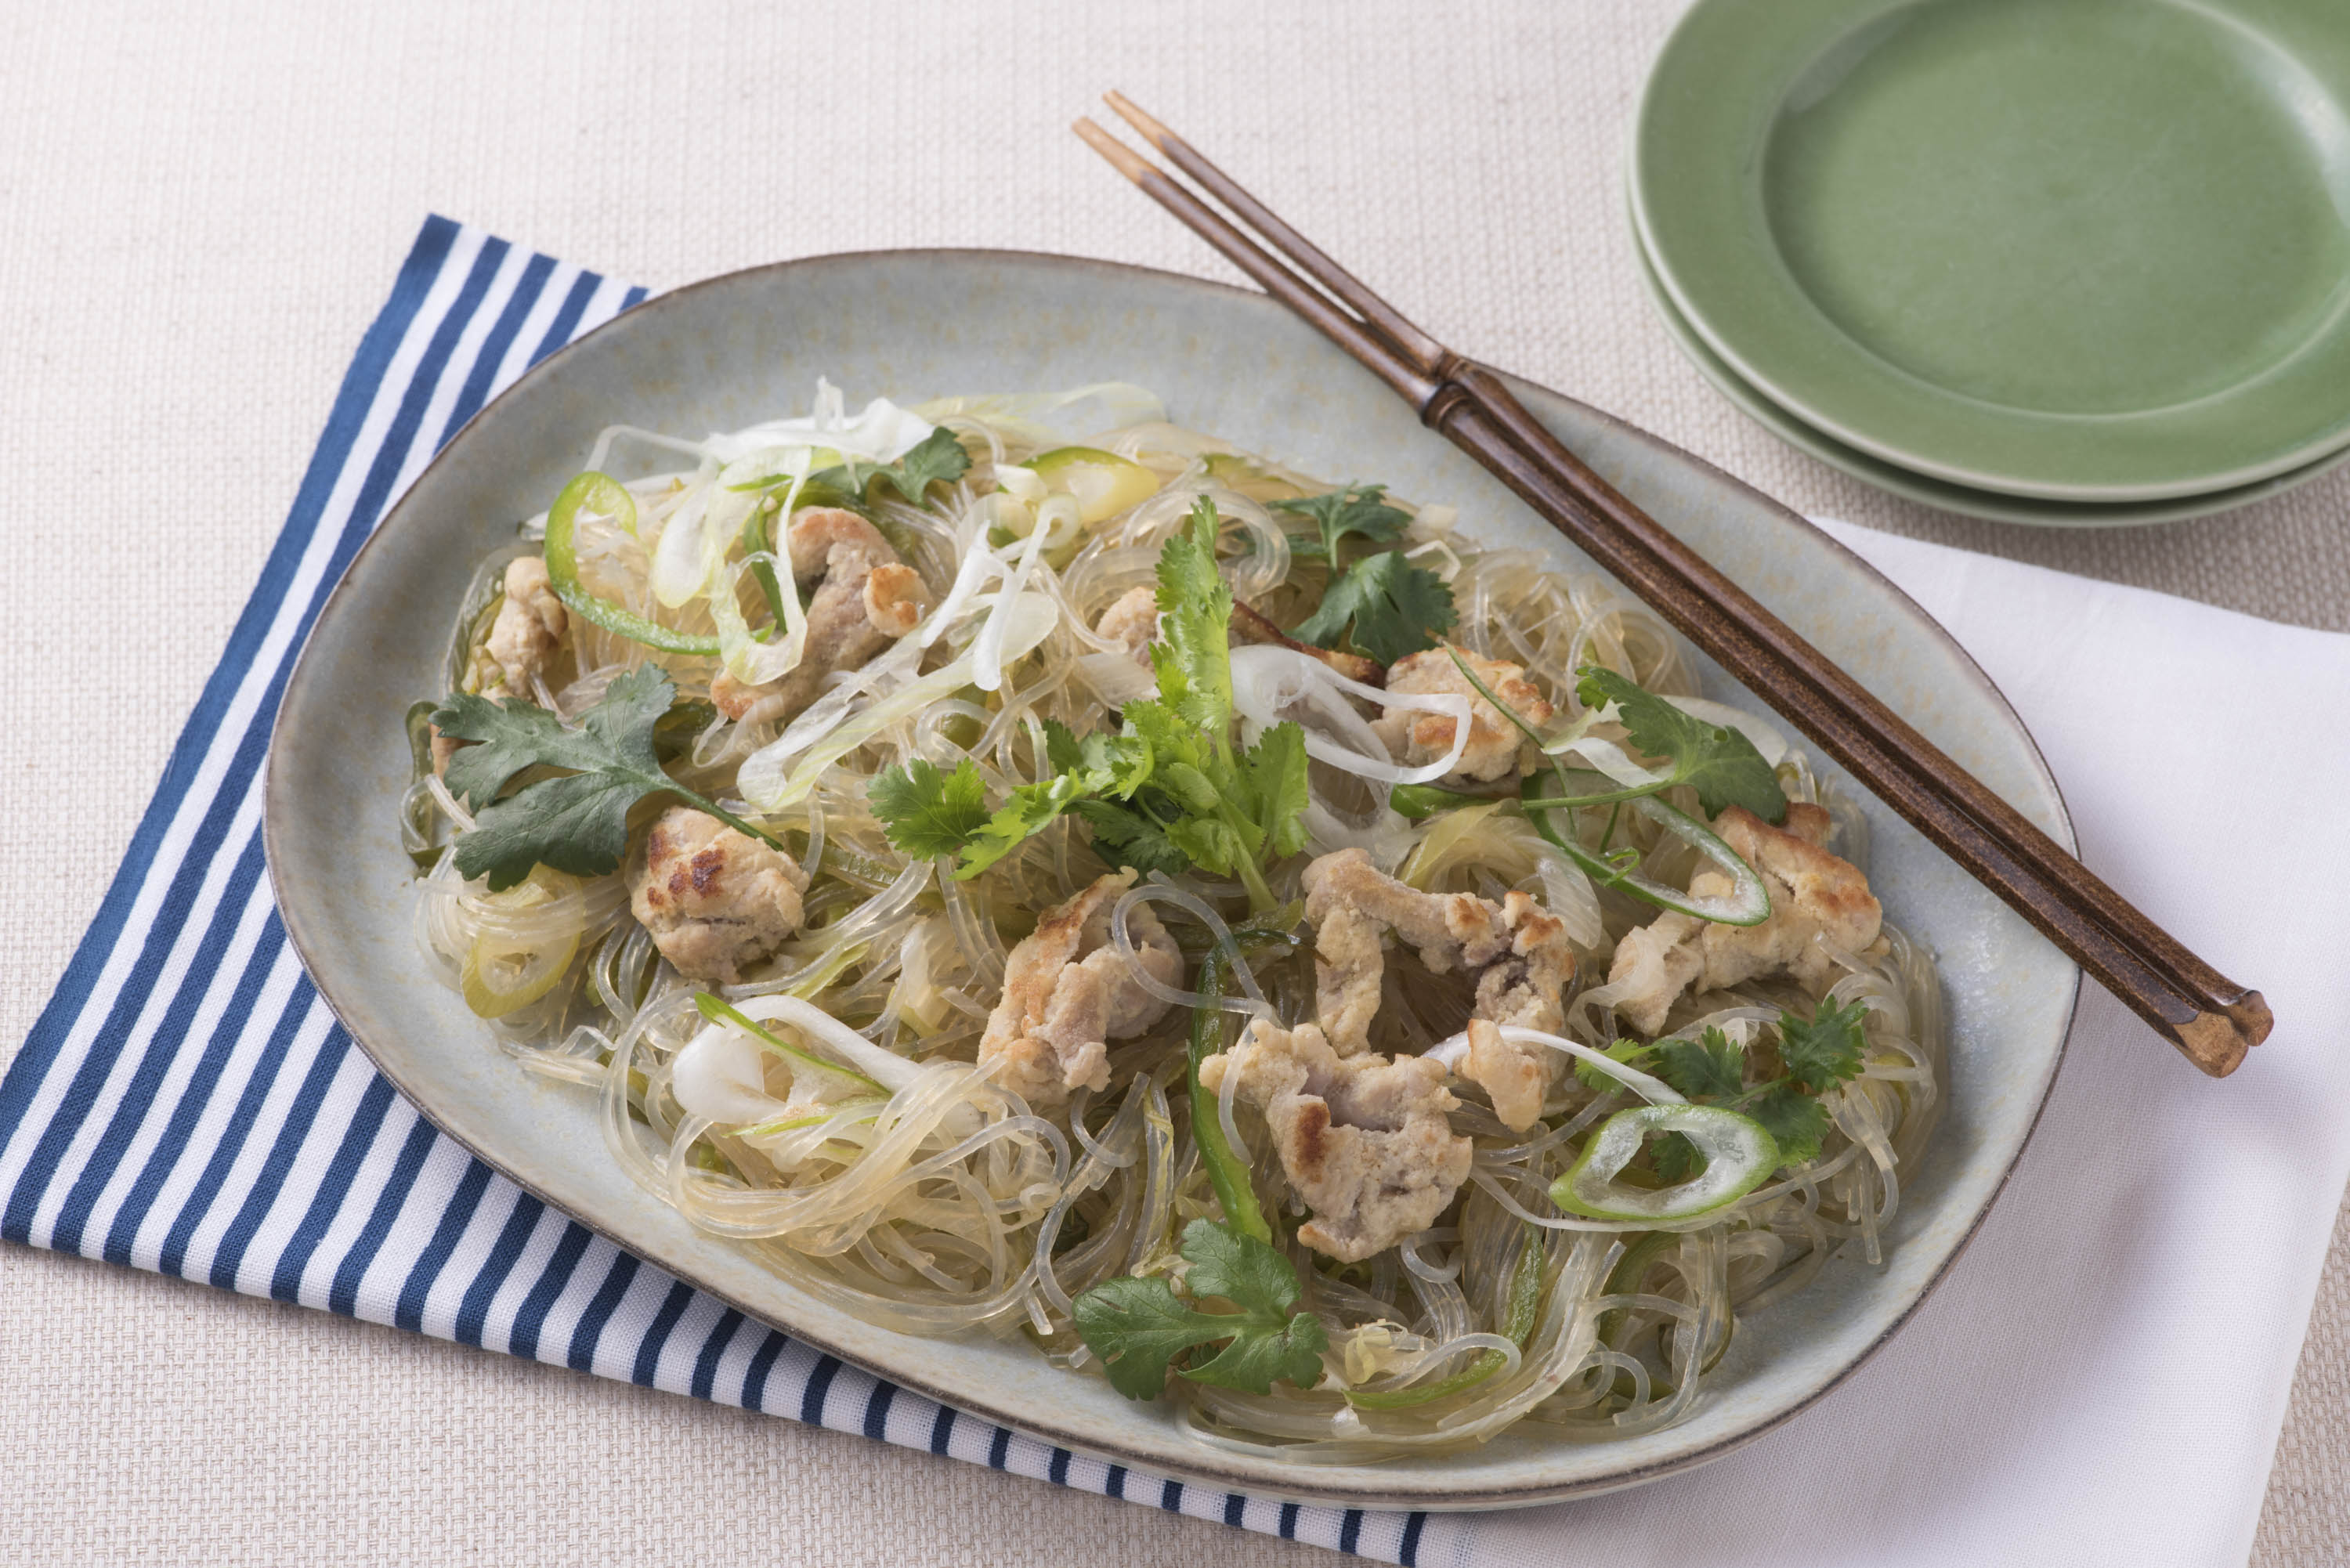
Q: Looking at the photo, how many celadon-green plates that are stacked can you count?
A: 2